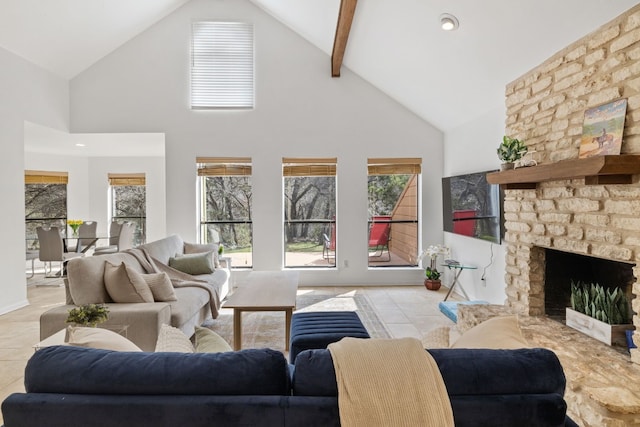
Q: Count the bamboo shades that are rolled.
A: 5